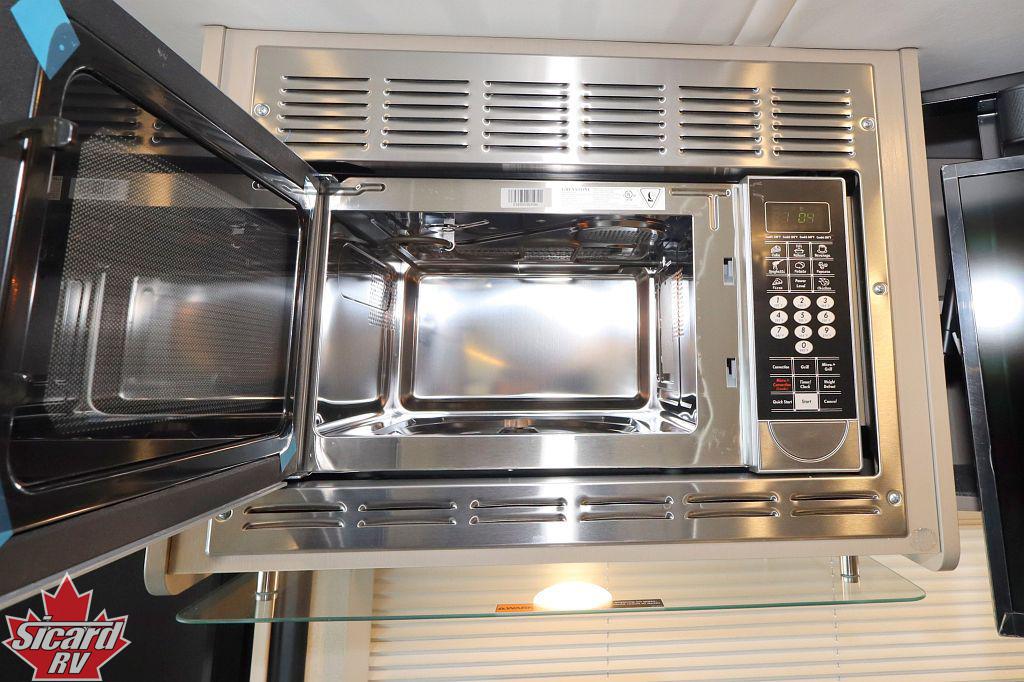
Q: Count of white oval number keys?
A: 10